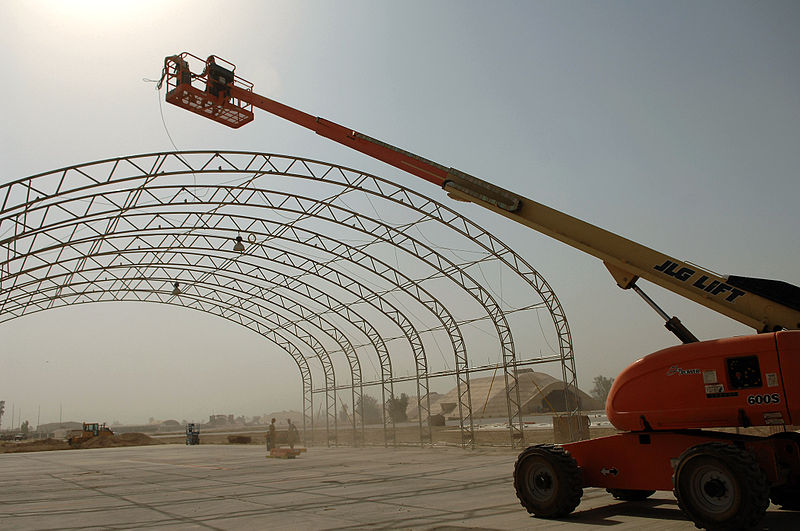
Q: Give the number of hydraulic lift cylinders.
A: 1